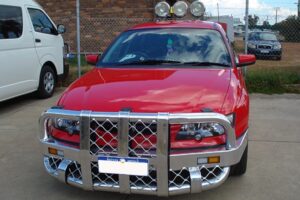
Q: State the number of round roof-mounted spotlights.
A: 3